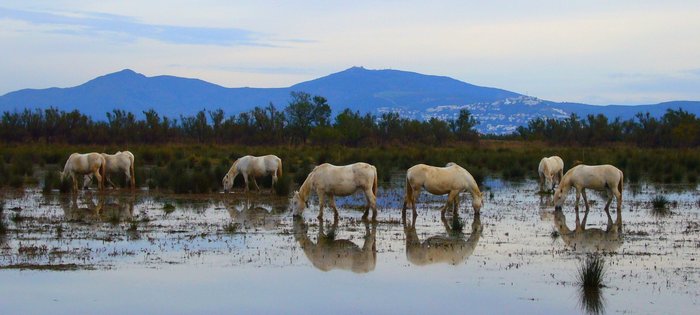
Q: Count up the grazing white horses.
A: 7